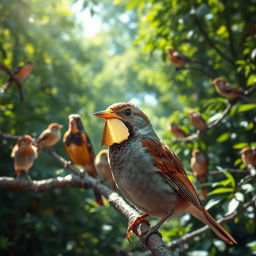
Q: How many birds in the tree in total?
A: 12